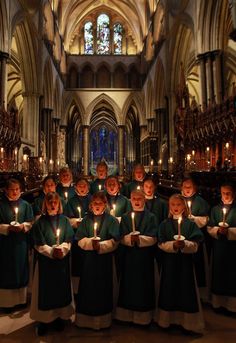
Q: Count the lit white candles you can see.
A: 12